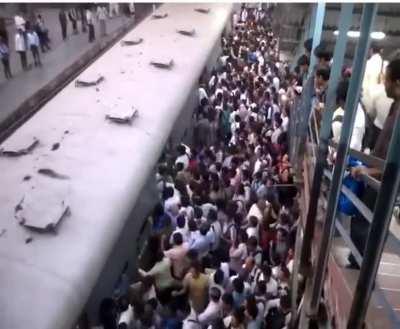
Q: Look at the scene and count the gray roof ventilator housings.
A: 9